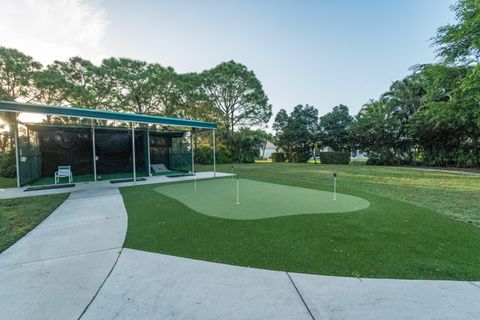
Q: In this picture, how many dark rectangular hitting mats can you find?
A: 3